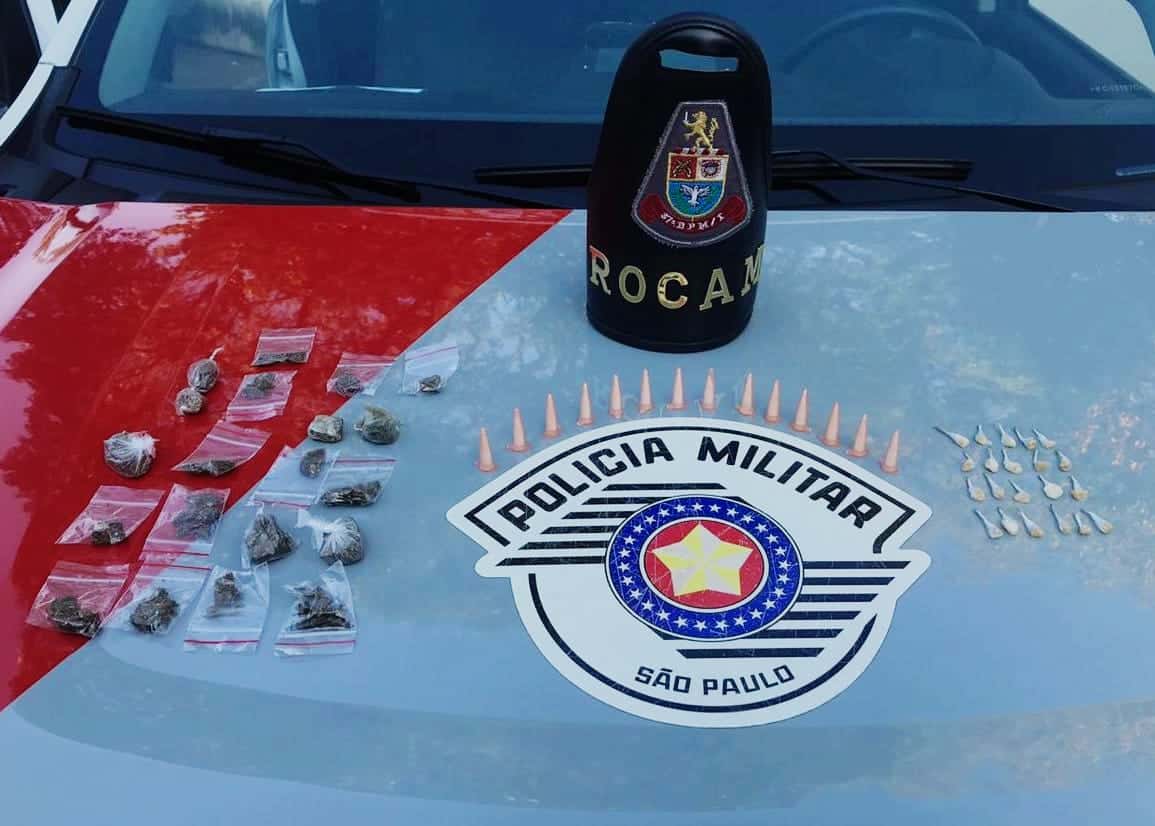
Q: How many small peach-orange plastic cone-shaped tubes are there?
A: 14